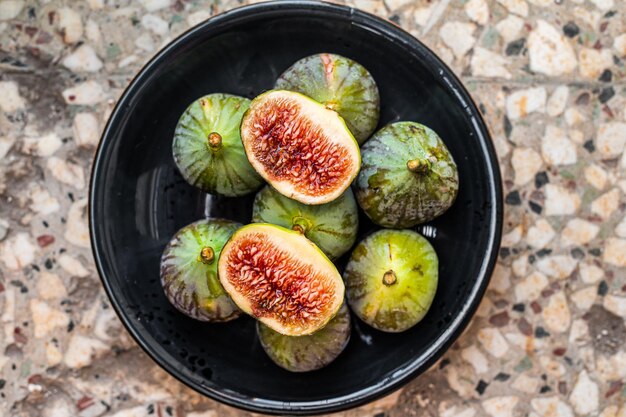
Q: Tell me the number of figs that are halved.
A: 2